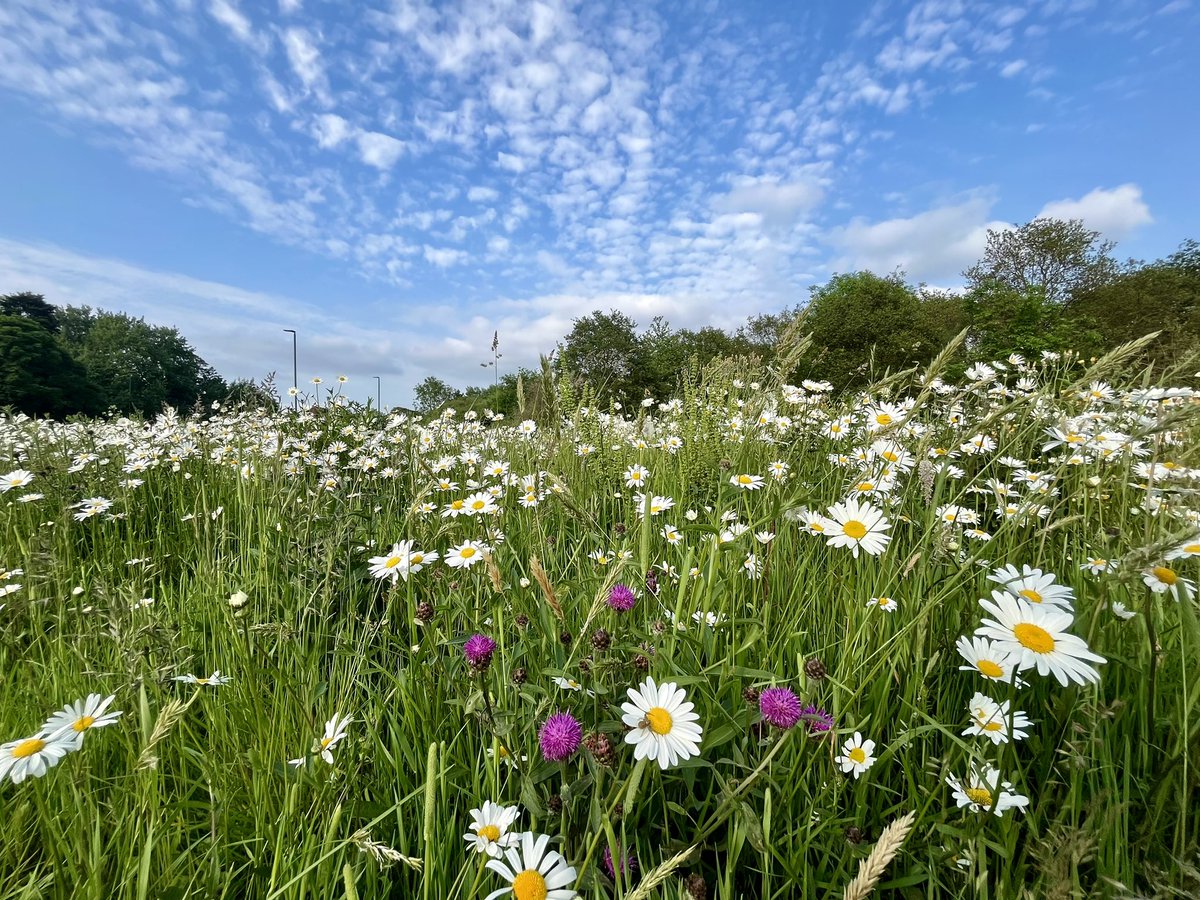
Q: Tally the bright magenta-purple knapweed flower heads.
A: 6